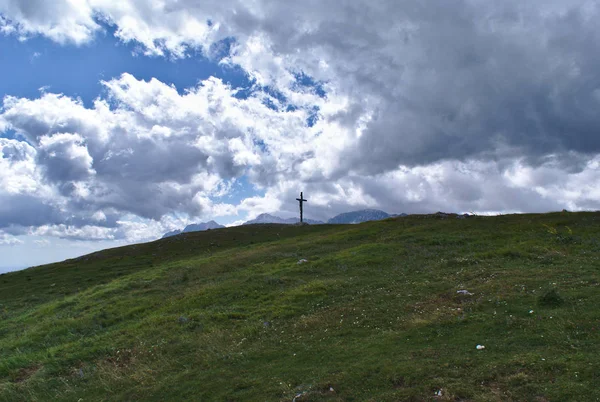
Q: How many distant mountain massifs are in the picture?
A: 3